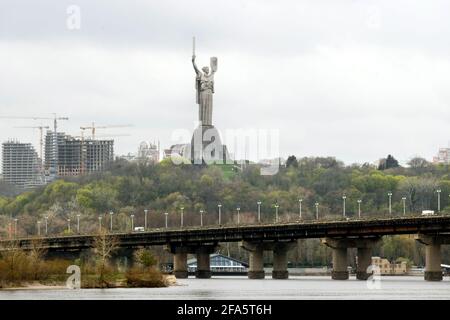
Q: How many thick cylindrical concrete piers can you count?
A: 7